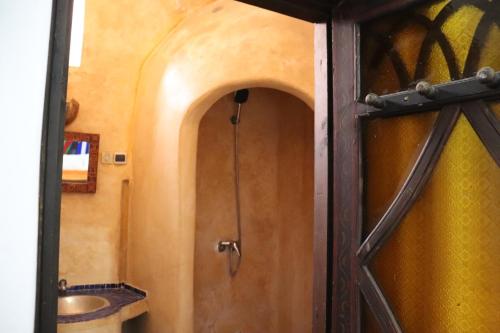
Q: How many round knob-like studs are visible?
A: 3